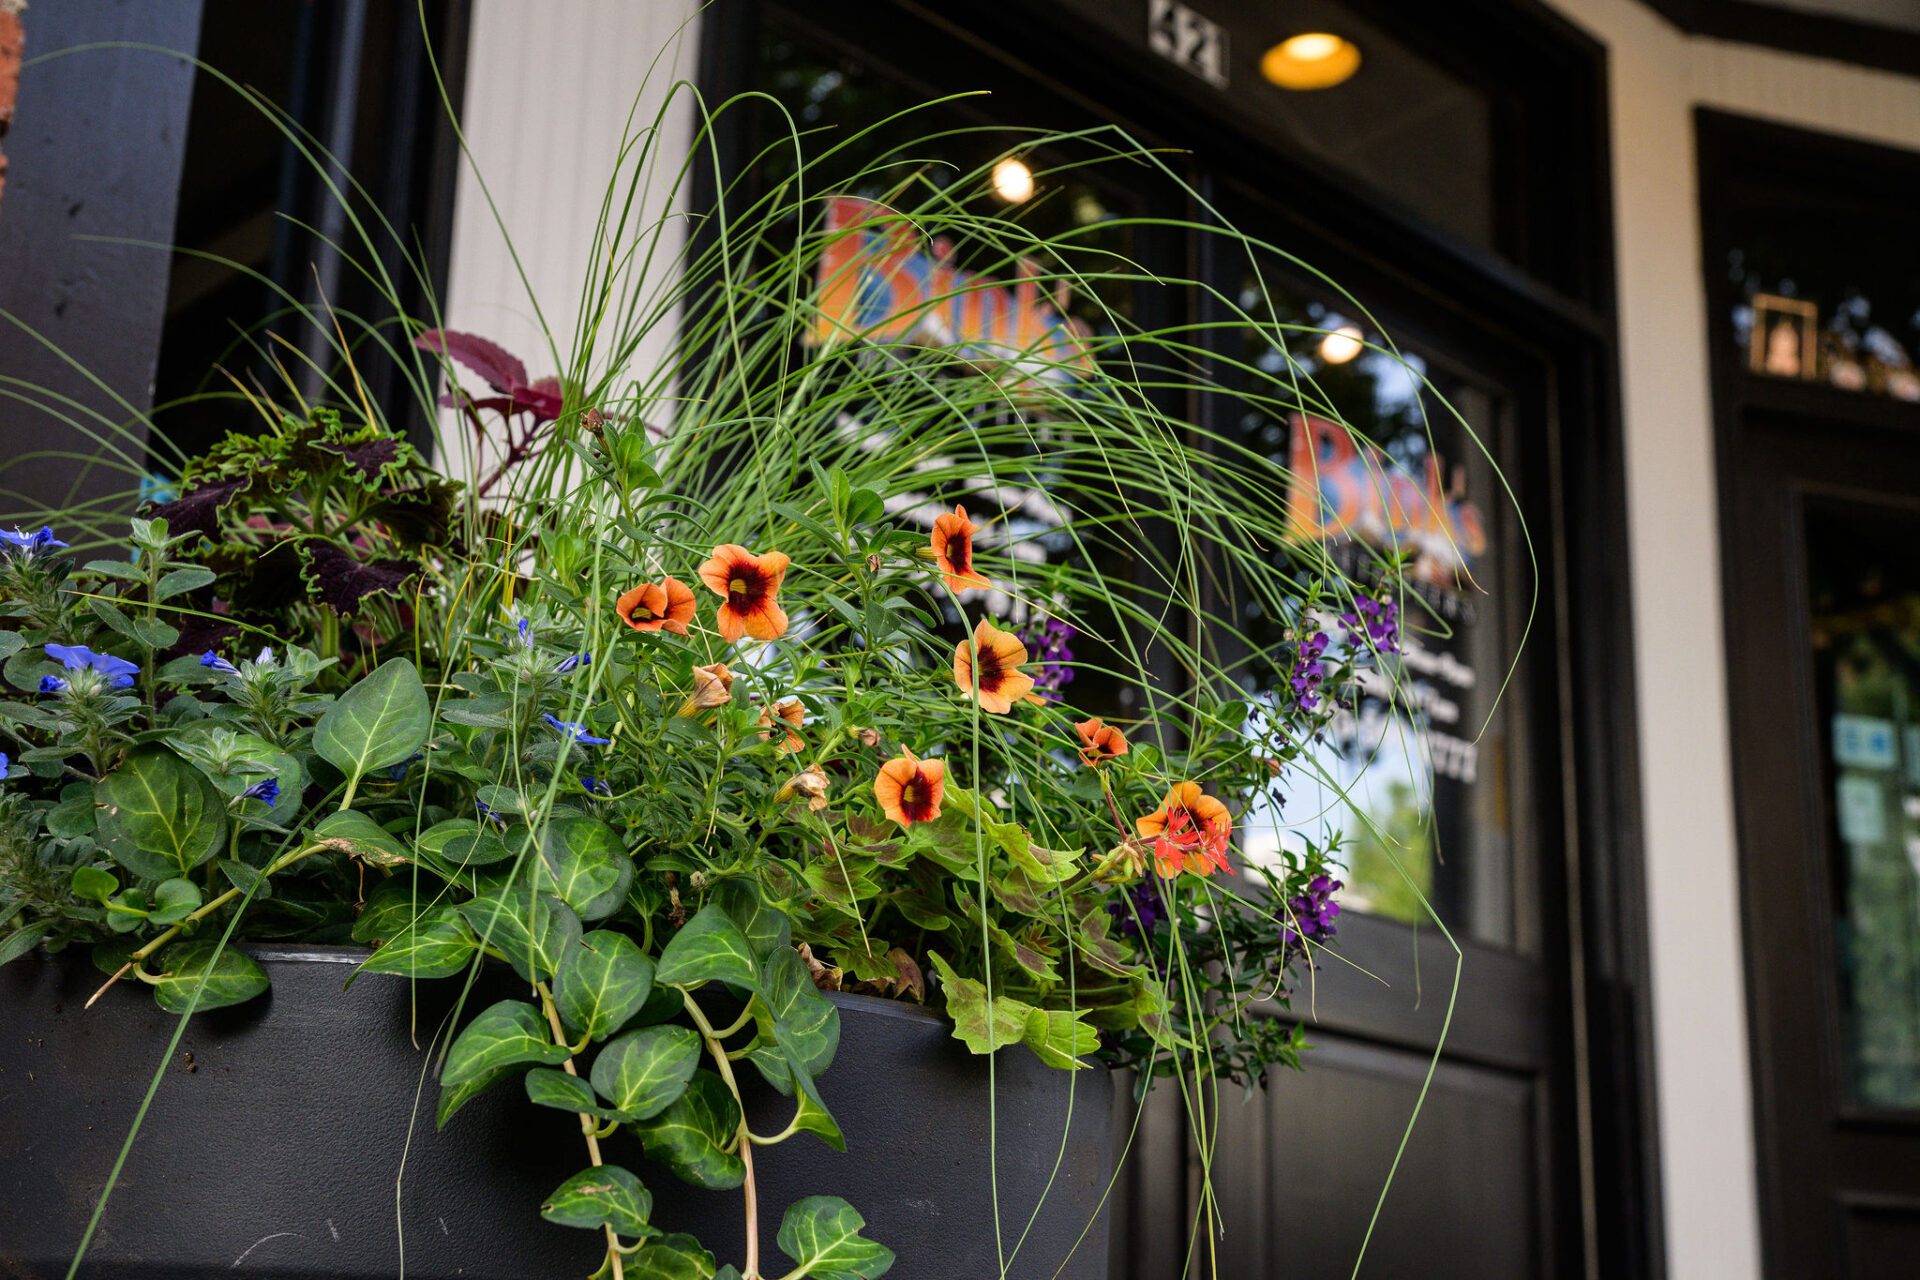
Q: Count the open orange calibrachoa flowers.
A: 7